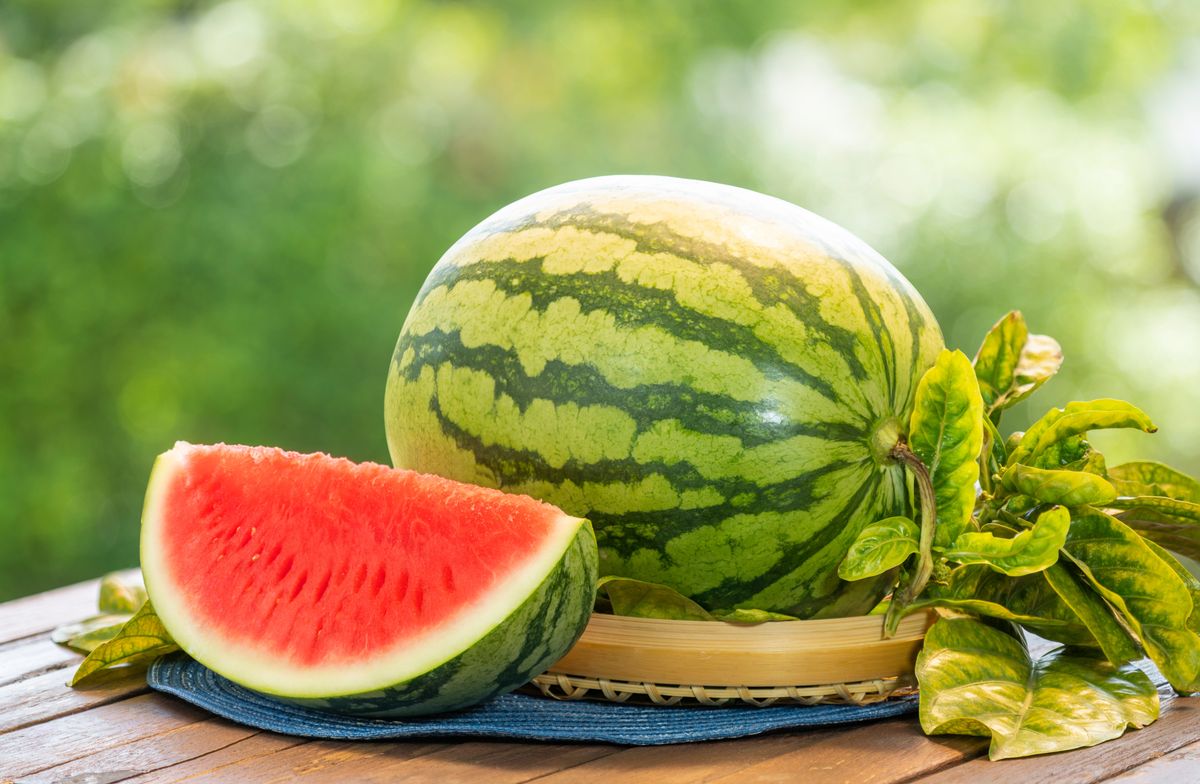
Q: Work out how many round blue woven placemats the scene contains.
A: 1